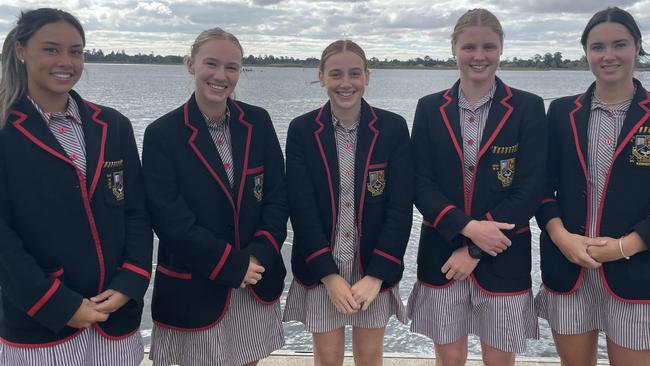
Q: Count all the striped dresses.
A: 5